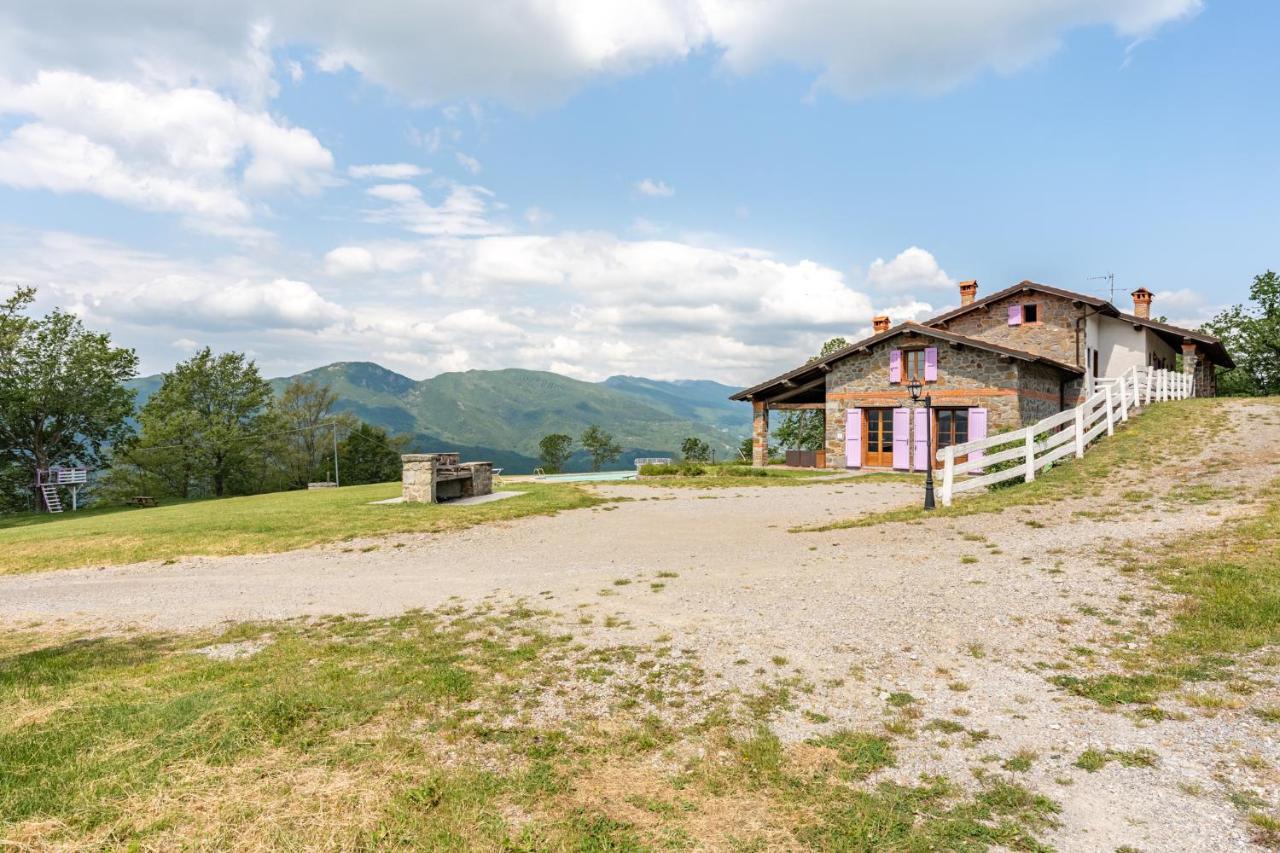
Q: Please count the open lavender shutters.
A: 7